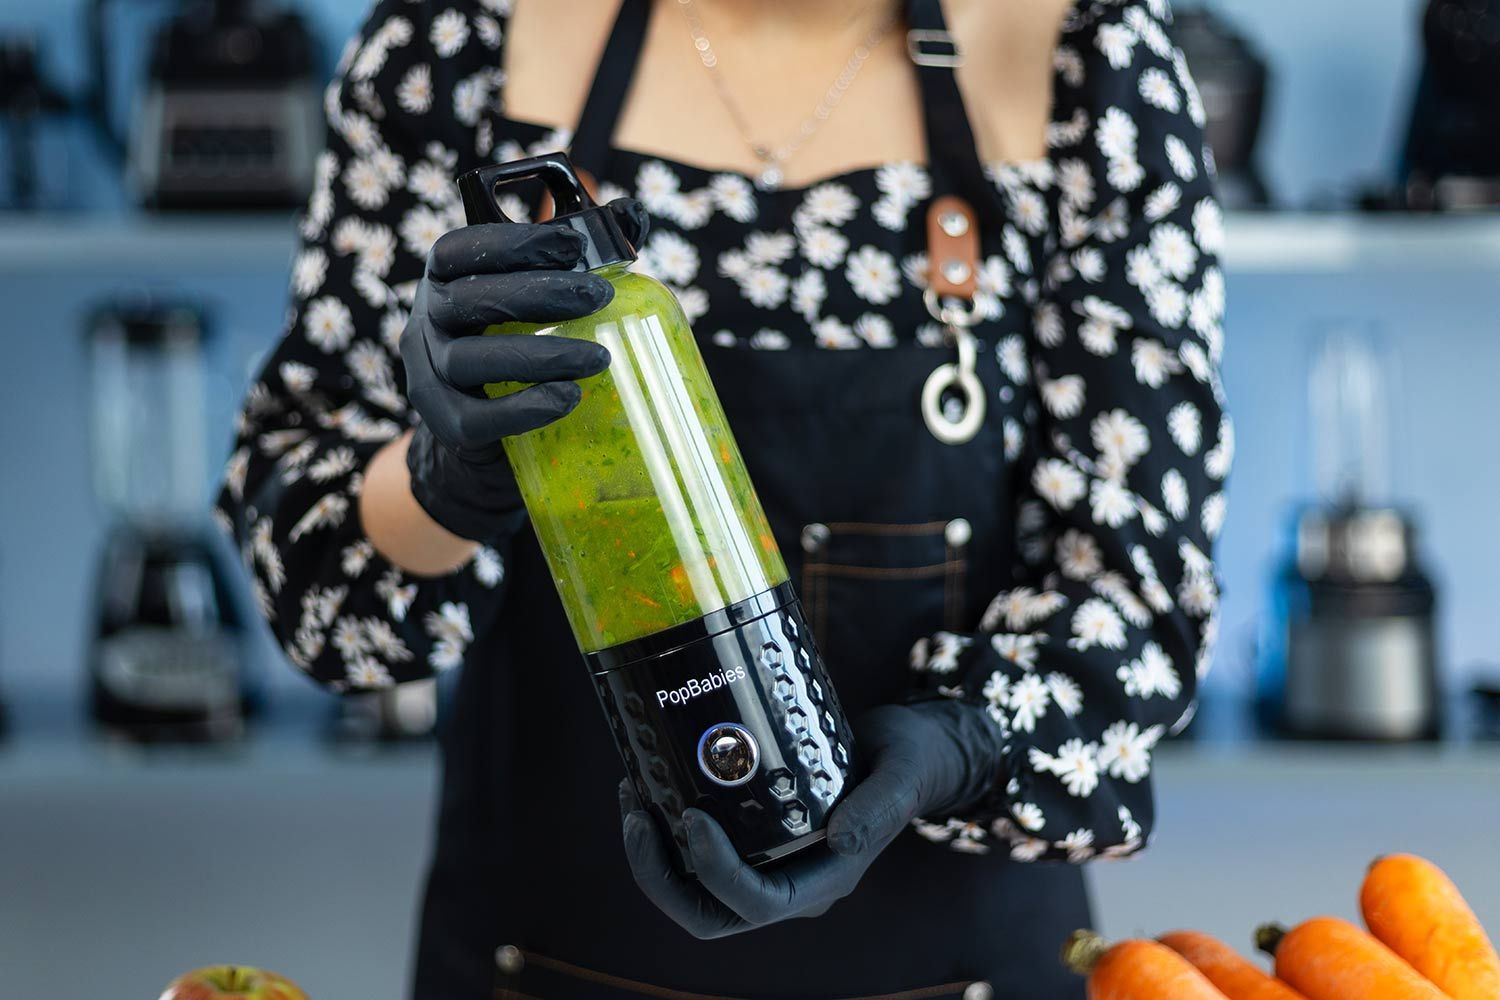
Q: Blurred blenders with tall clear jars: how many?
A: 2